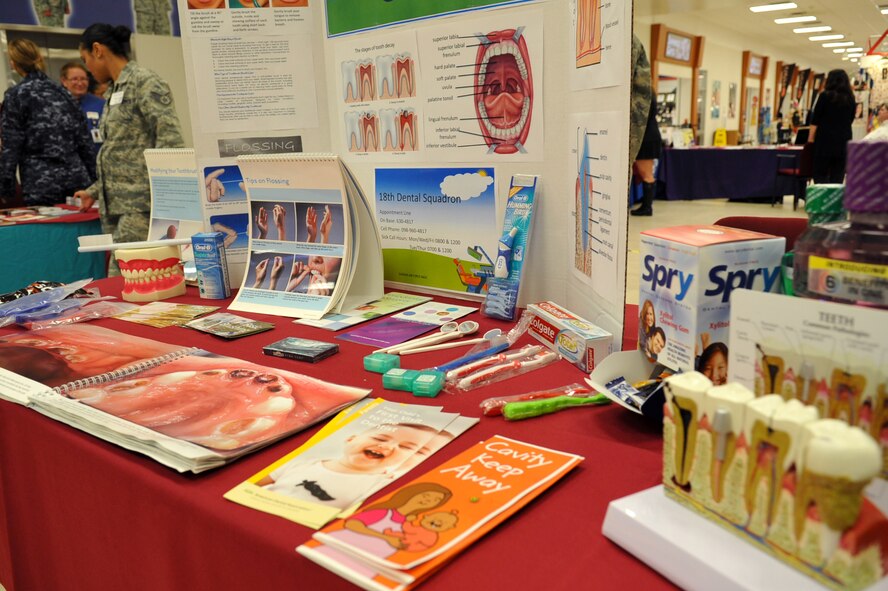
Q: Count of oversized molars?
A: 4